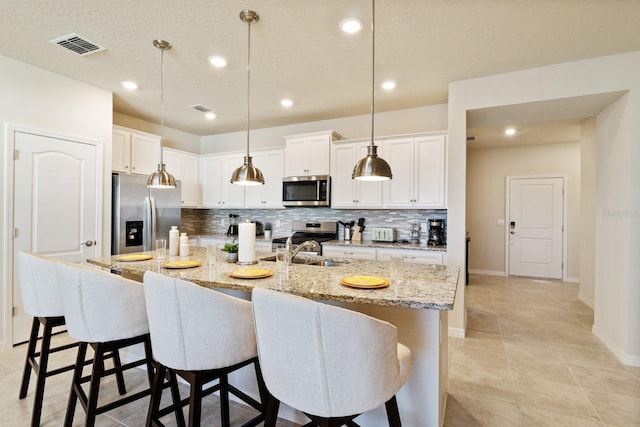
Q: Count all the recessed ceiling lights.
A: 7